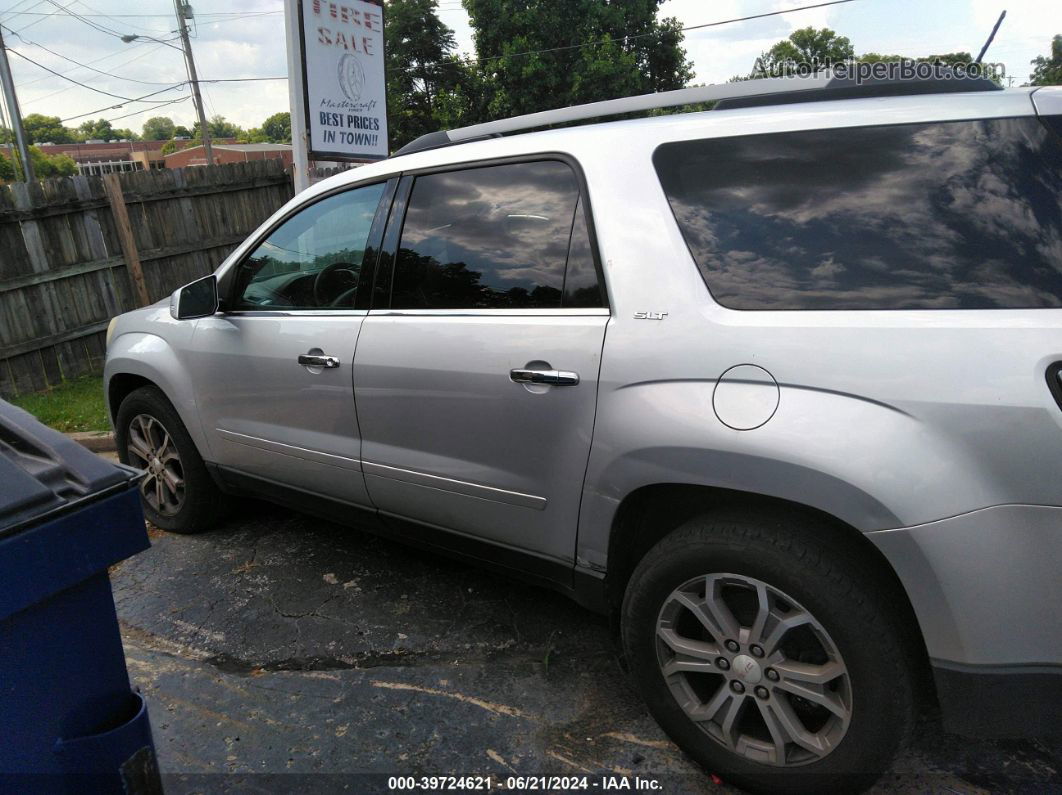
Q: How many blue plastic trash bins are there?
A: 1